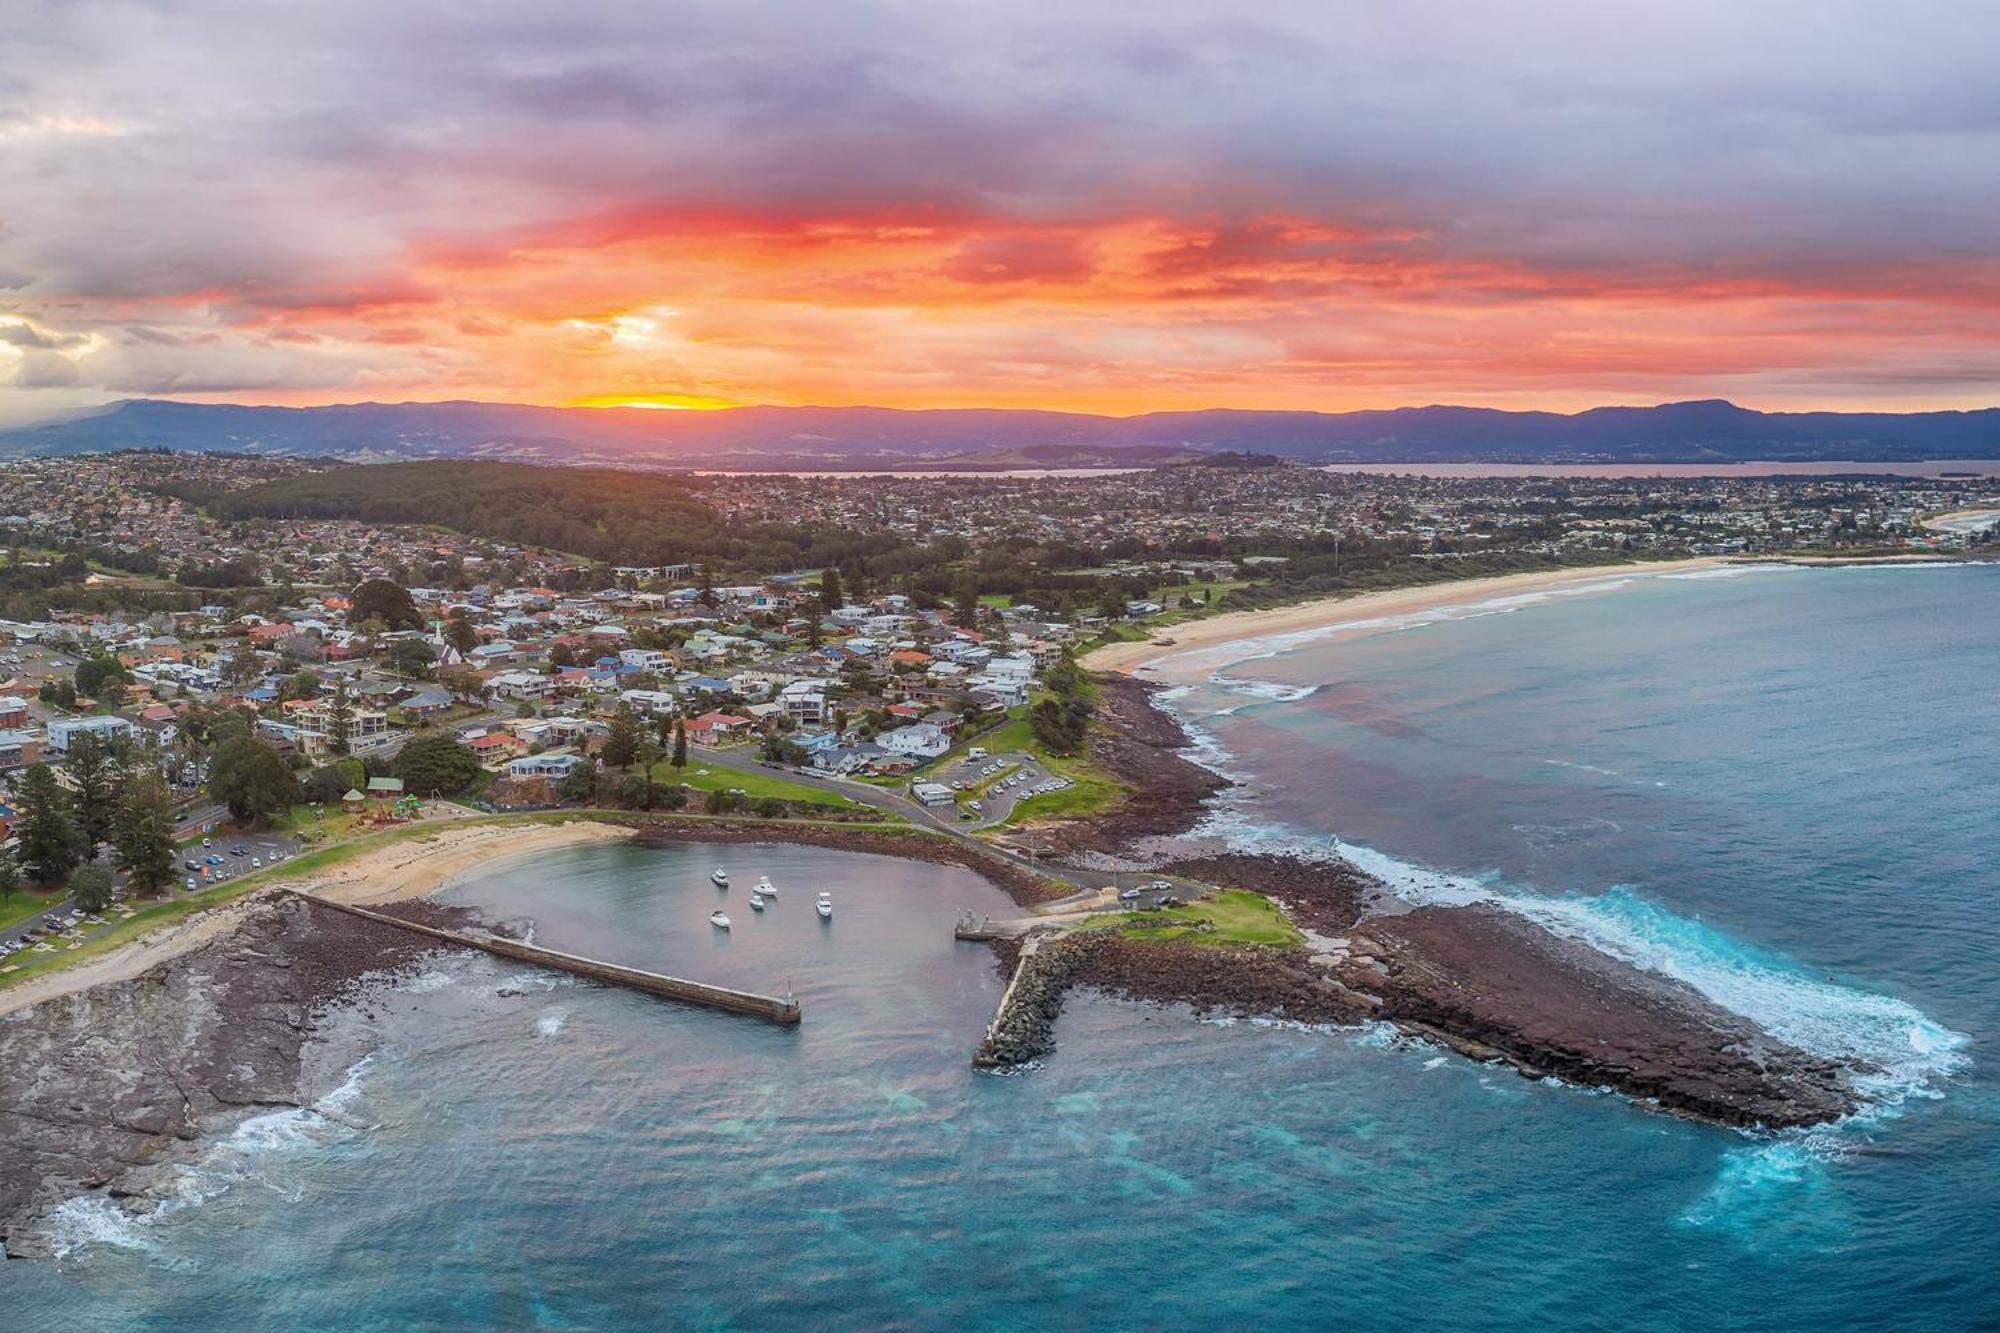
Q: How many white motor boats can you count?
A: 5